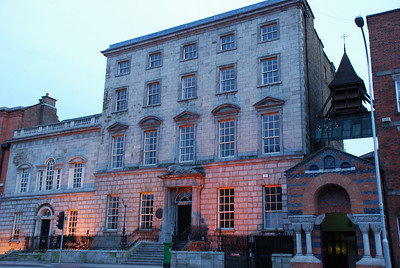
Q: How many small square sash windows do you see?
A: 5